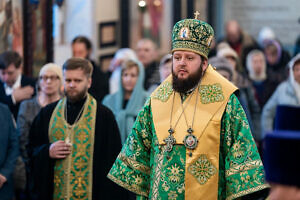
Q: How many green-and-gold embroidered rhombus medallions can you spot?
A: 3